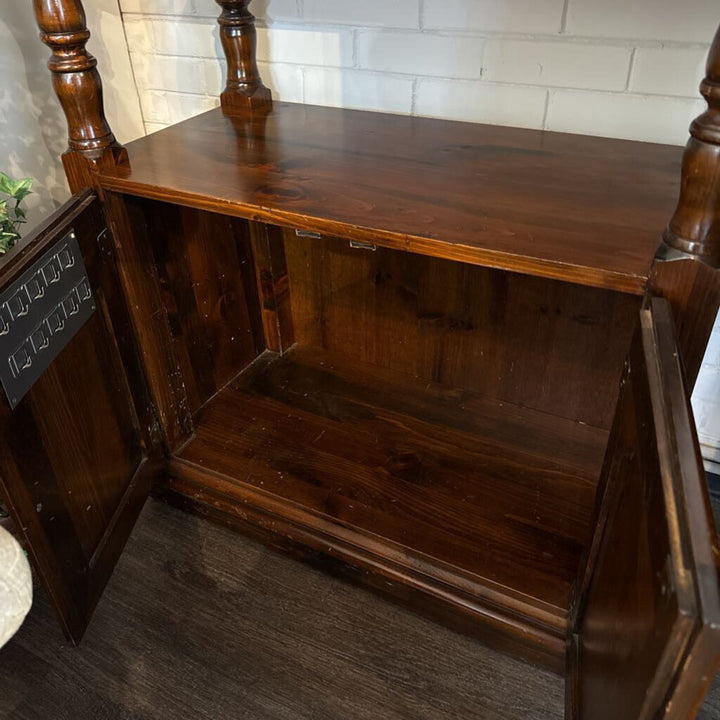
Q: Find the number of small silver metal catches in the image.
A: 2